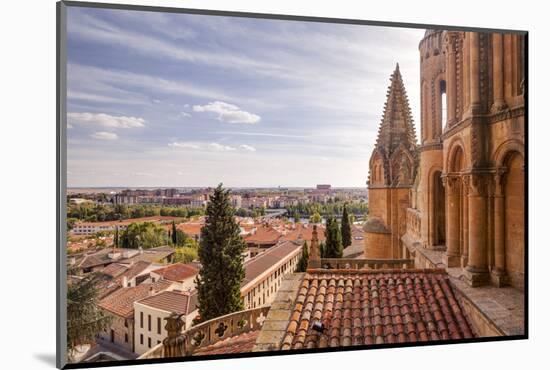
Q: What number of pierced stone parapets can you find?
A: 2